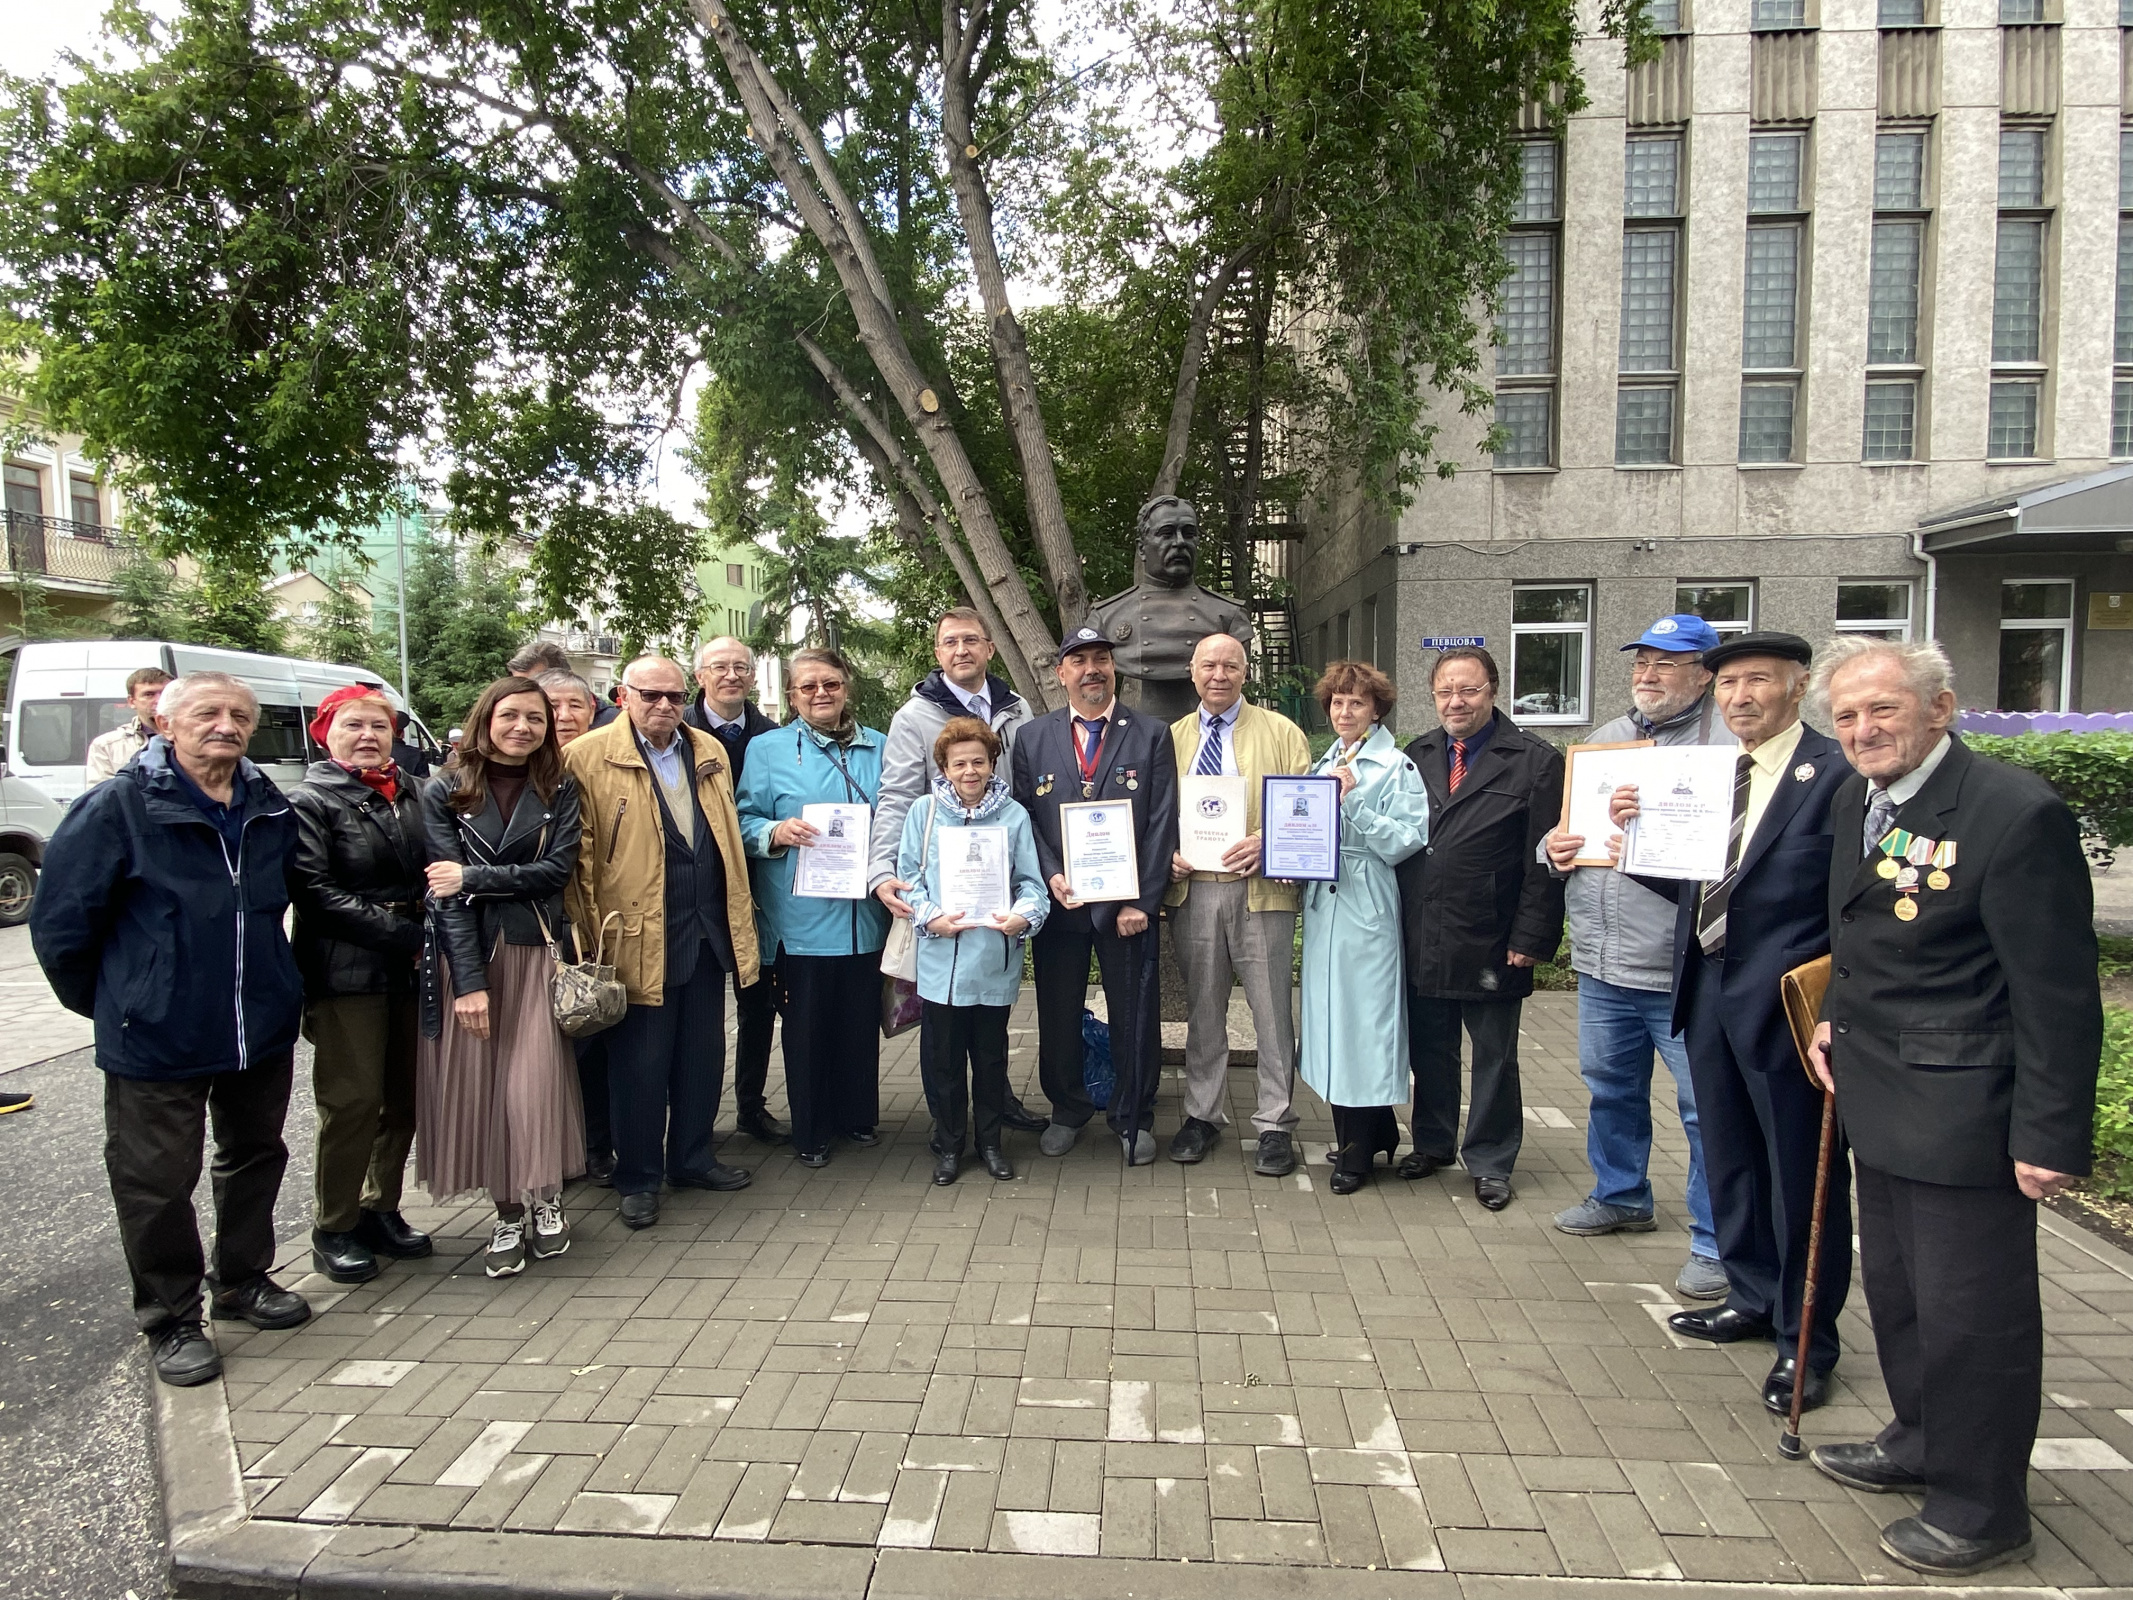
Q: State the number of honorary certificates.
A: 7